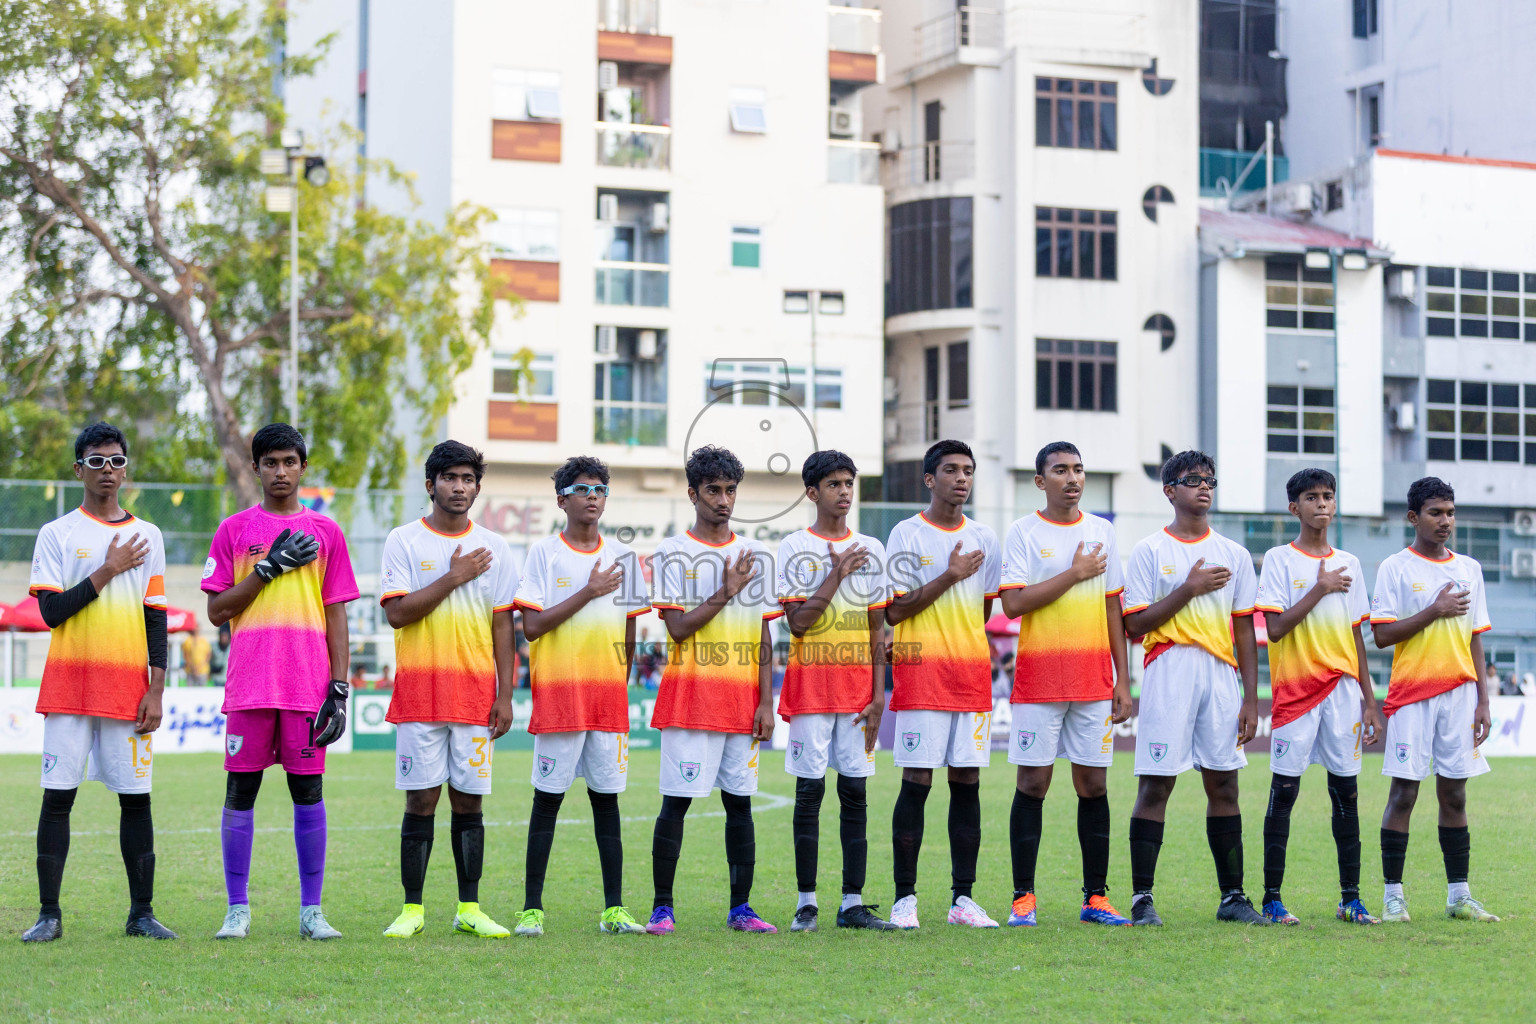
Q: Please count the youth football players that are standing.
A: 11